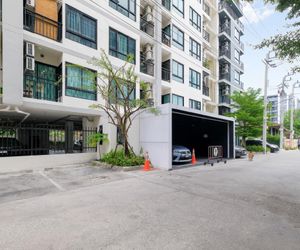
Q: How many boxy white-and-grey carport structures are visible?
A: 1